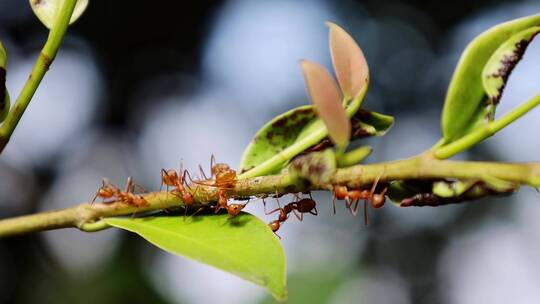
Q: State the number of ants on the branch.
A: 5